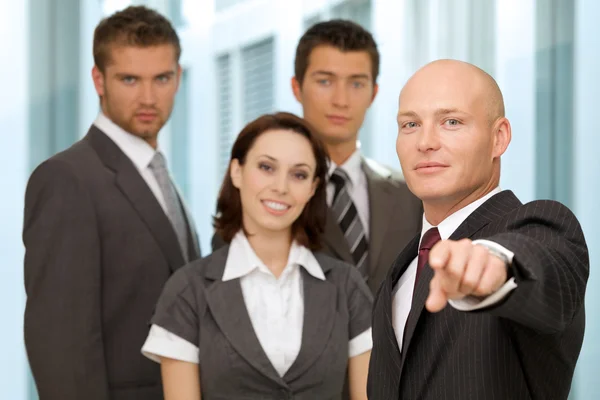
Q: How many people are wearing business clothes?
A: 4